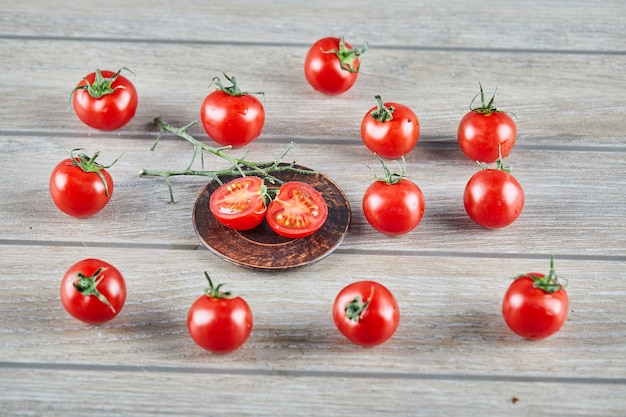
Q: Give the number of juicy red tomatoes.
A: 13